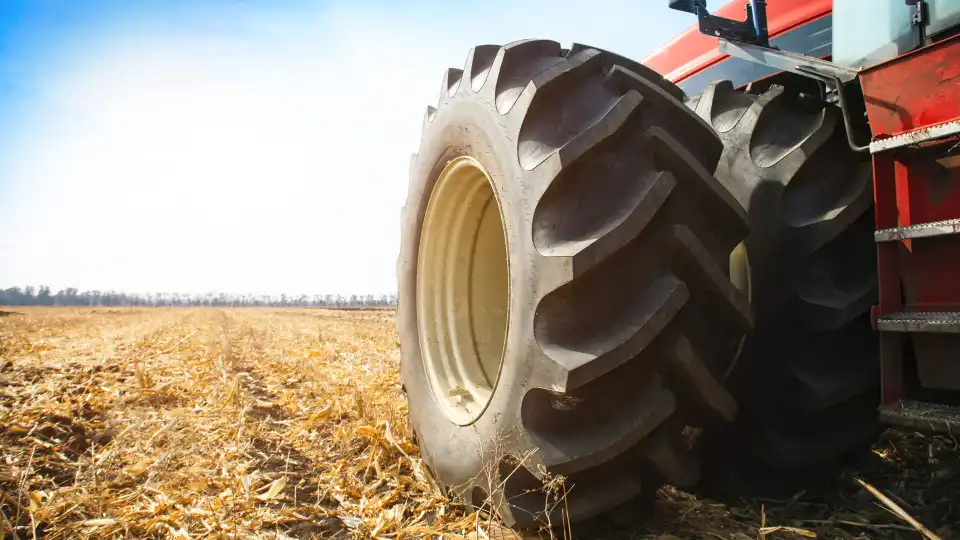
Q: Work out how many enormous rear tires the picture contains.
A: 2